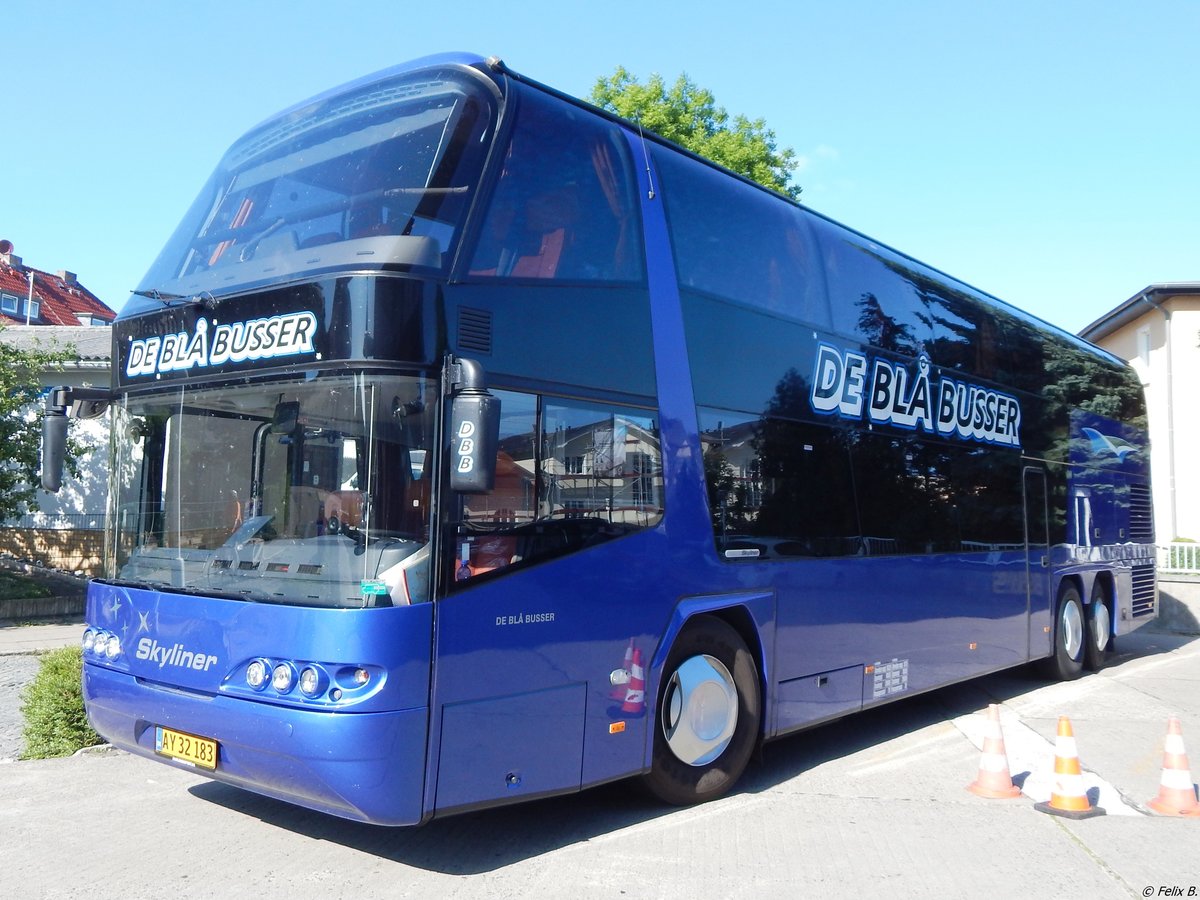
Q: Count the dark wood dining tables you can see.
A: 0